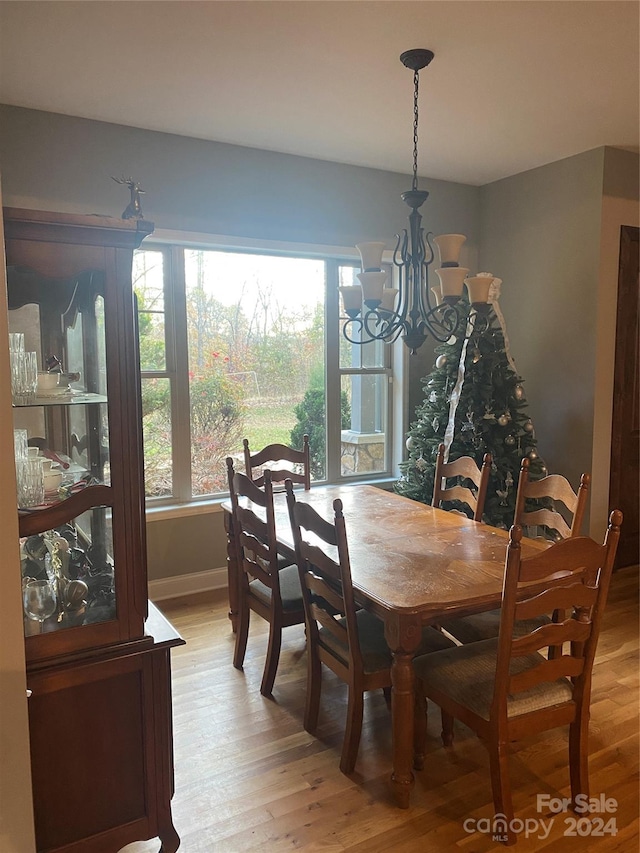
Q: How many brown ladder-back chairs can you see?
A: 6